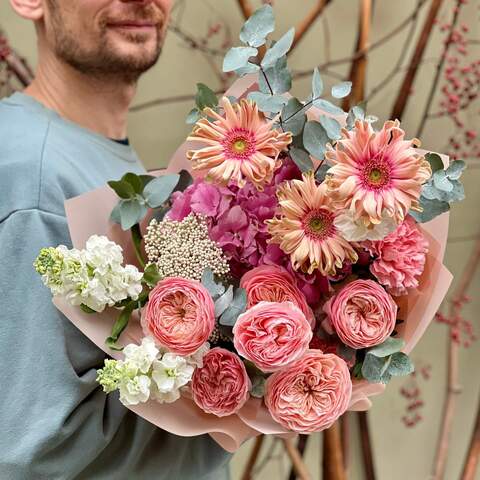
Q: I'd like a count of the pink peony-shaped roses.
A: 6